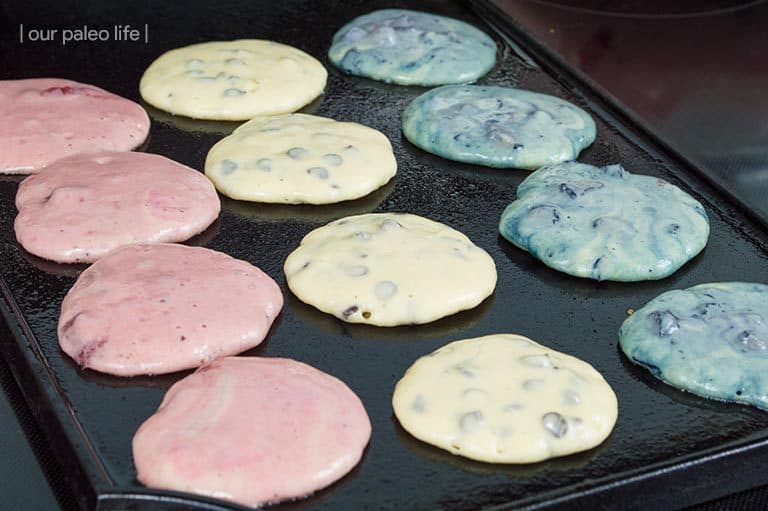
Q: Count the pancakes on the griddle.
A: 12